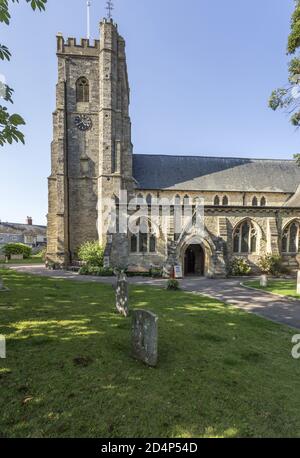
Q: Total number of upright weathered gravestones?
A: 2